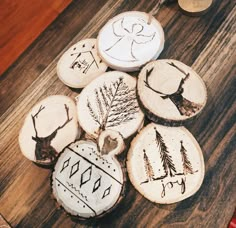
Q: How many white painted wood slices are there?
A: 2